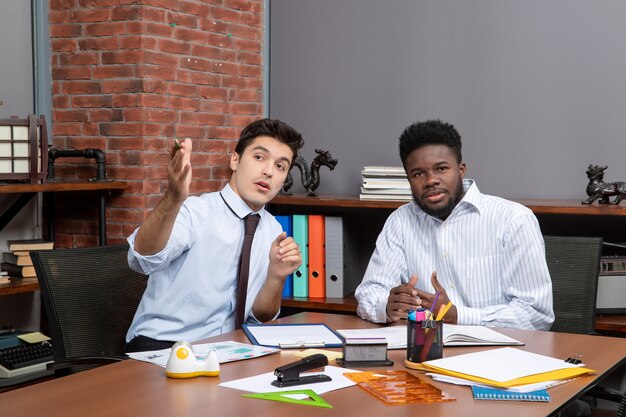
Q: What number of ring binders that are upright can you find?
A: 4